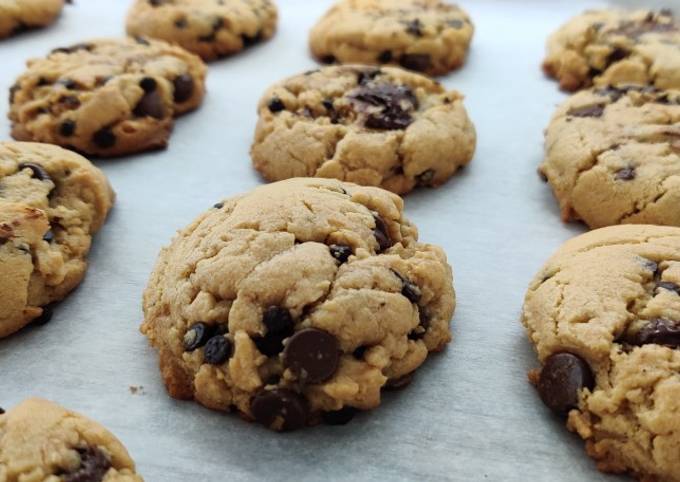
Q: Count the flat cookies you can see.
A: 0